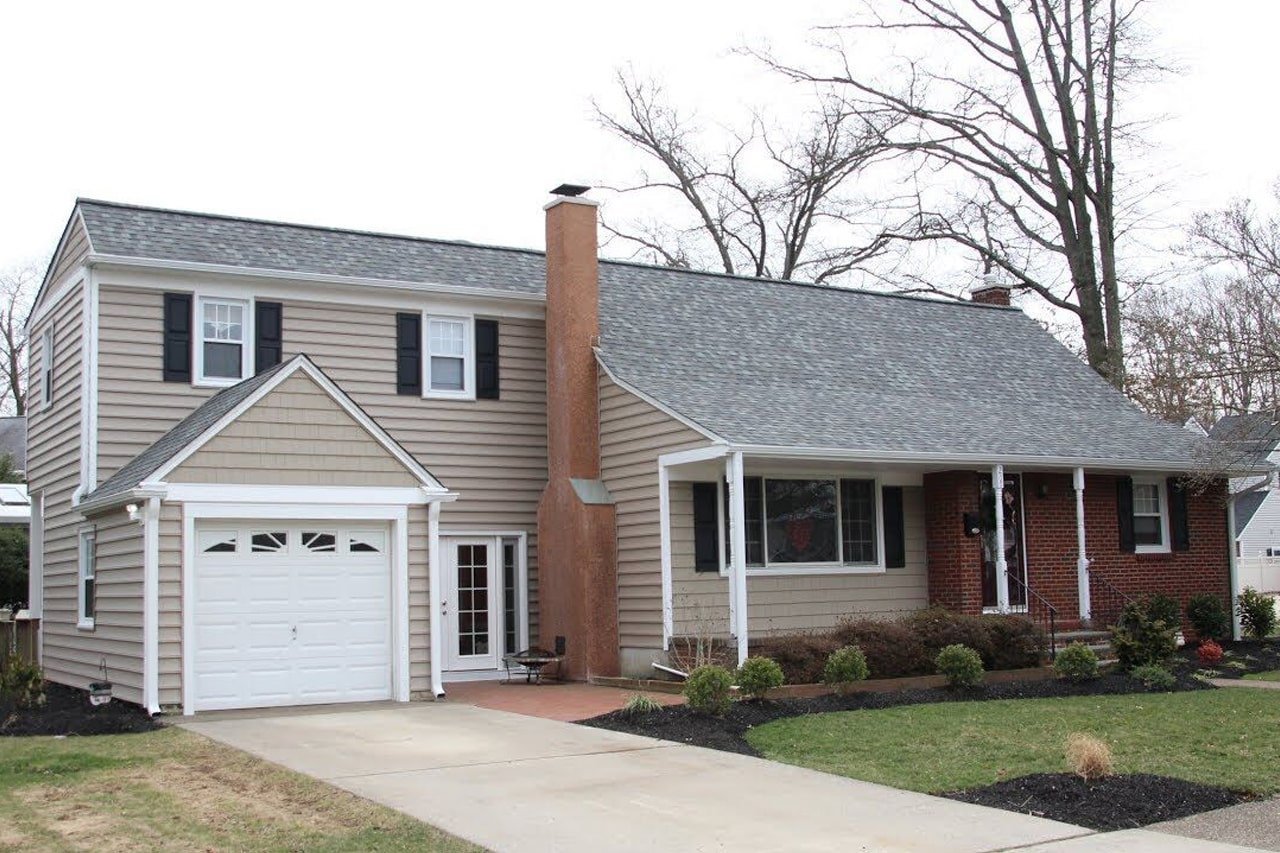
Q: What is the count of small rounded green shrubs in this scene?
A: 5